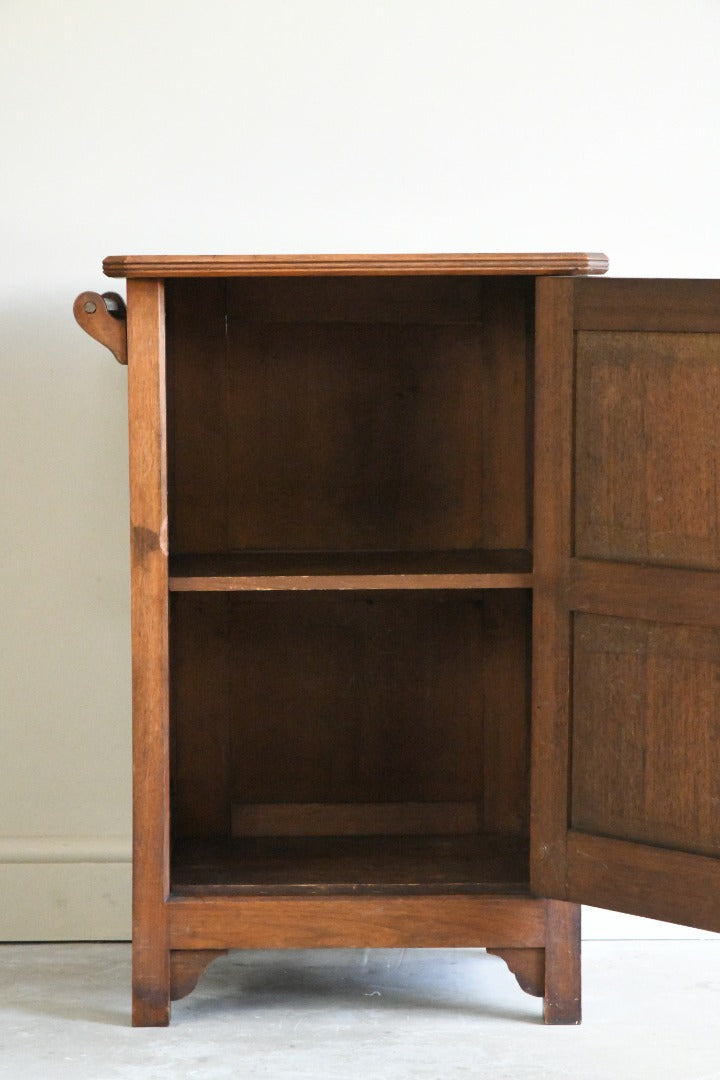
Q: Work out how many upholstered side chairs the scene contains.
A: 0